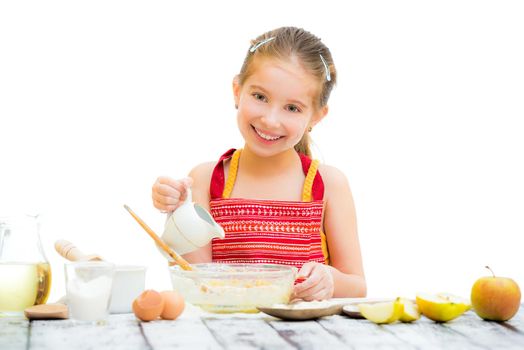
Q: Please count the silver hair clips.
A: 2